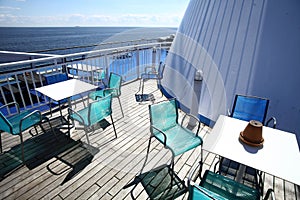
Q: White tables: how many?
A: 2